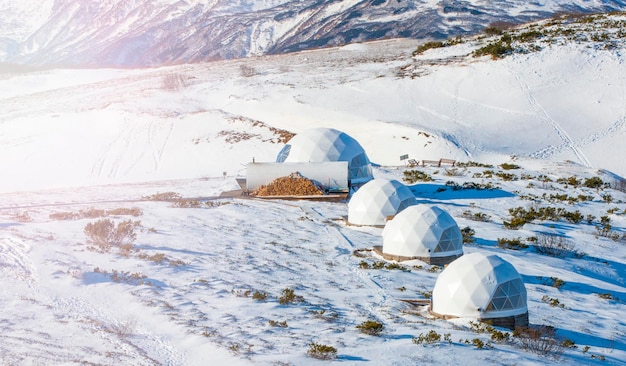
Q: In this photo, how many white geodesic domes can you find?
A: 4